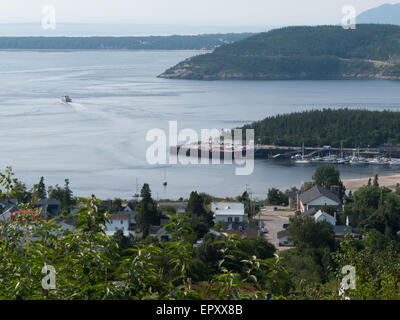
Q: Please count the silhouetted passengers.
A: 0